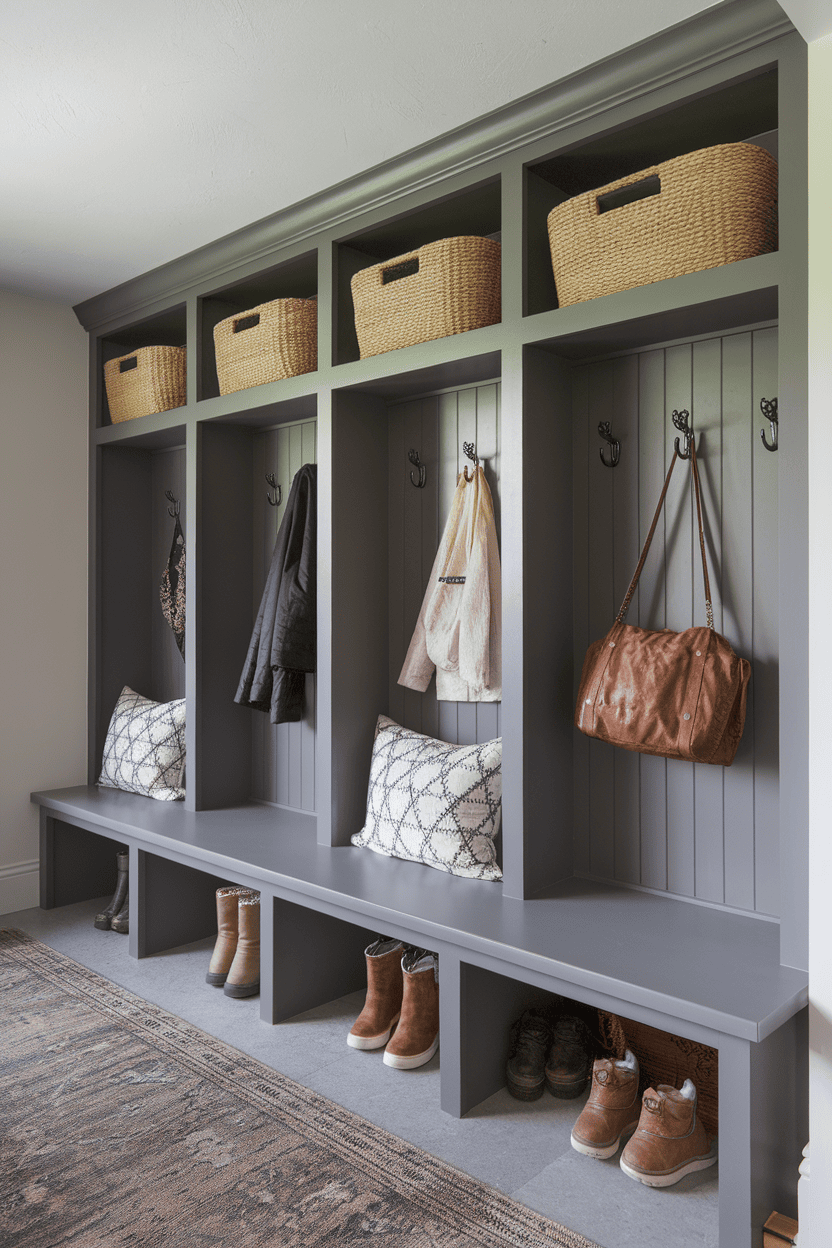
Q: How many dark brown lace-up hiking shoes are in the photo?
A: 2